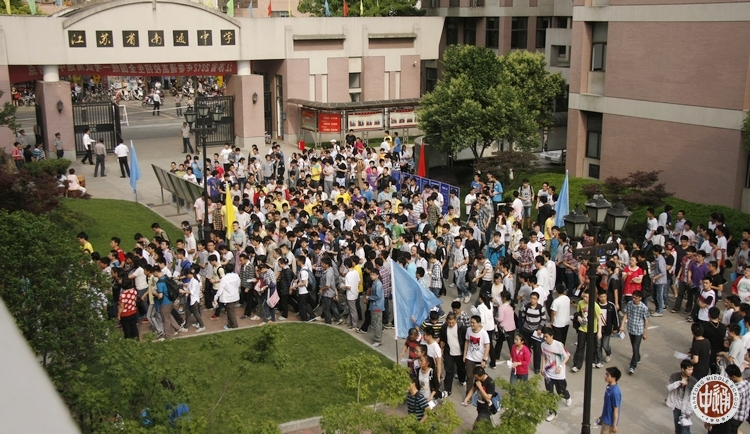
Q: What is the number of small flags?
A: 12